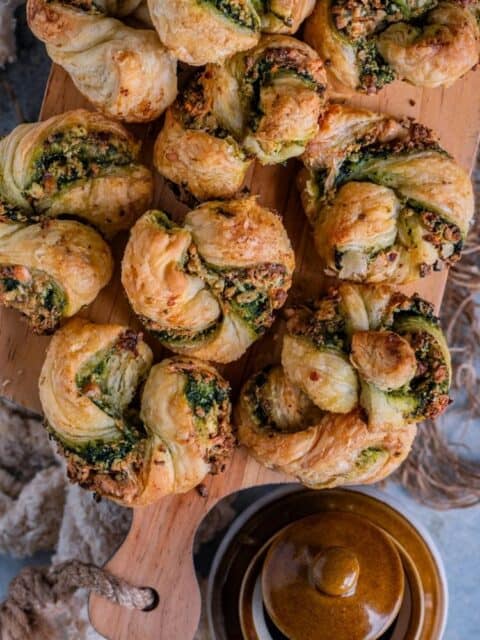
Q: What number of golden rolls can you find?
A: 9